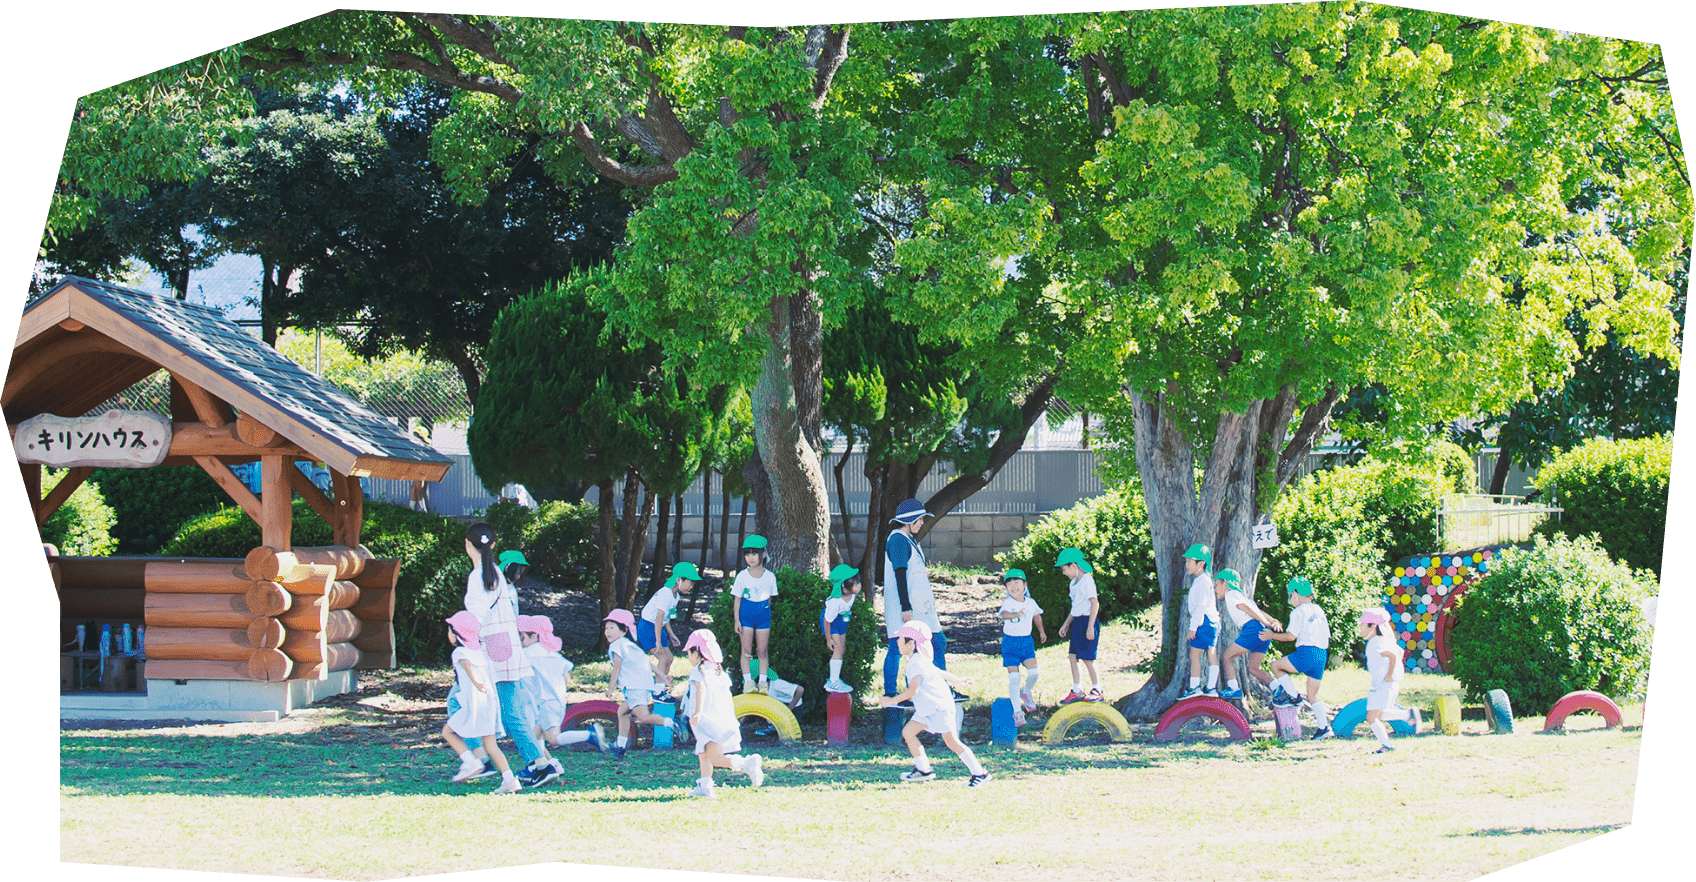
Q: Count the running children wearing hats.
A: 6